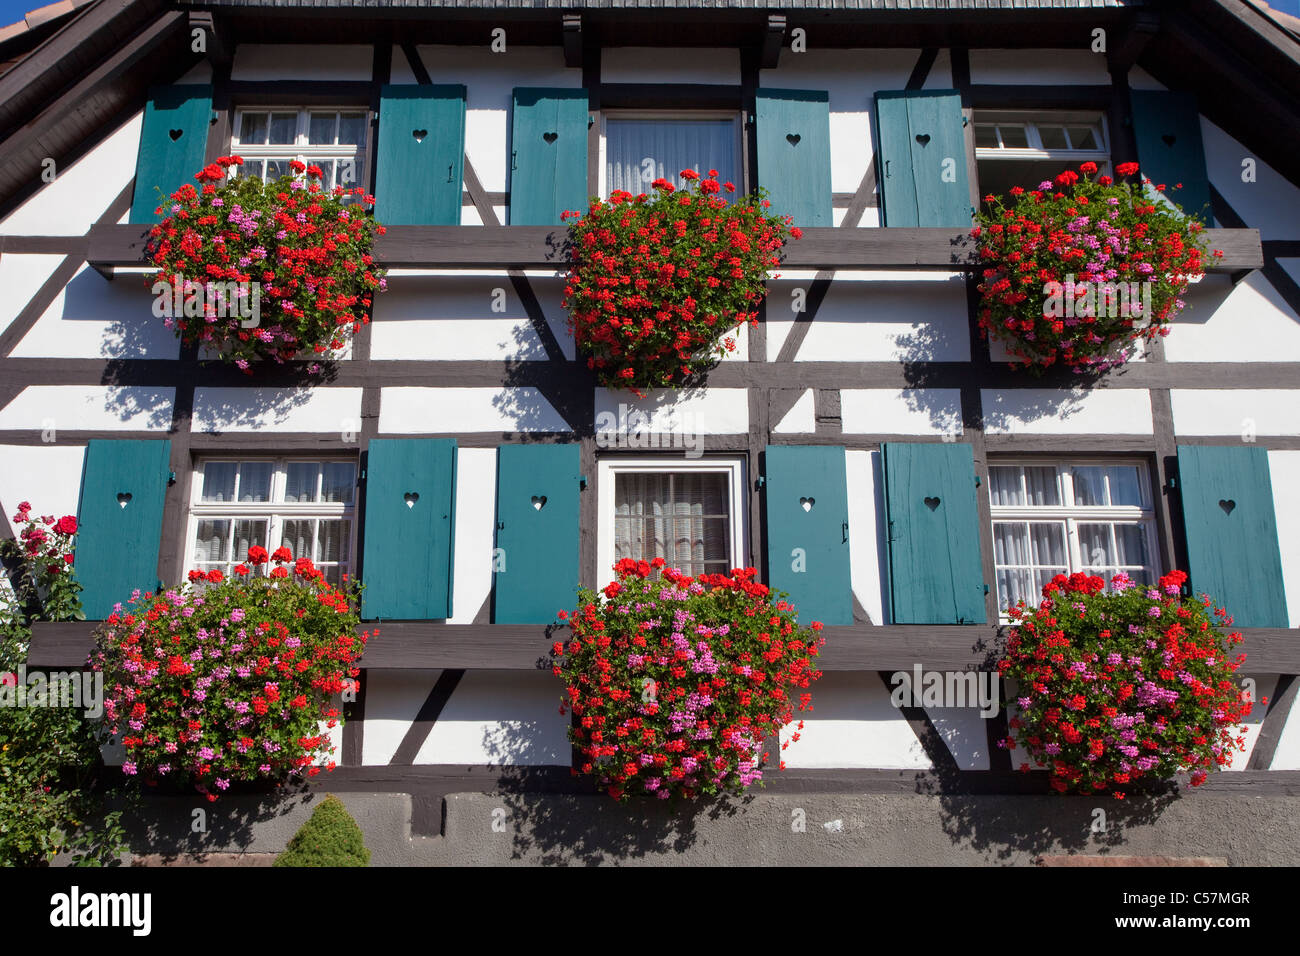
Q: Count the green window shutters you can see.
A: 12